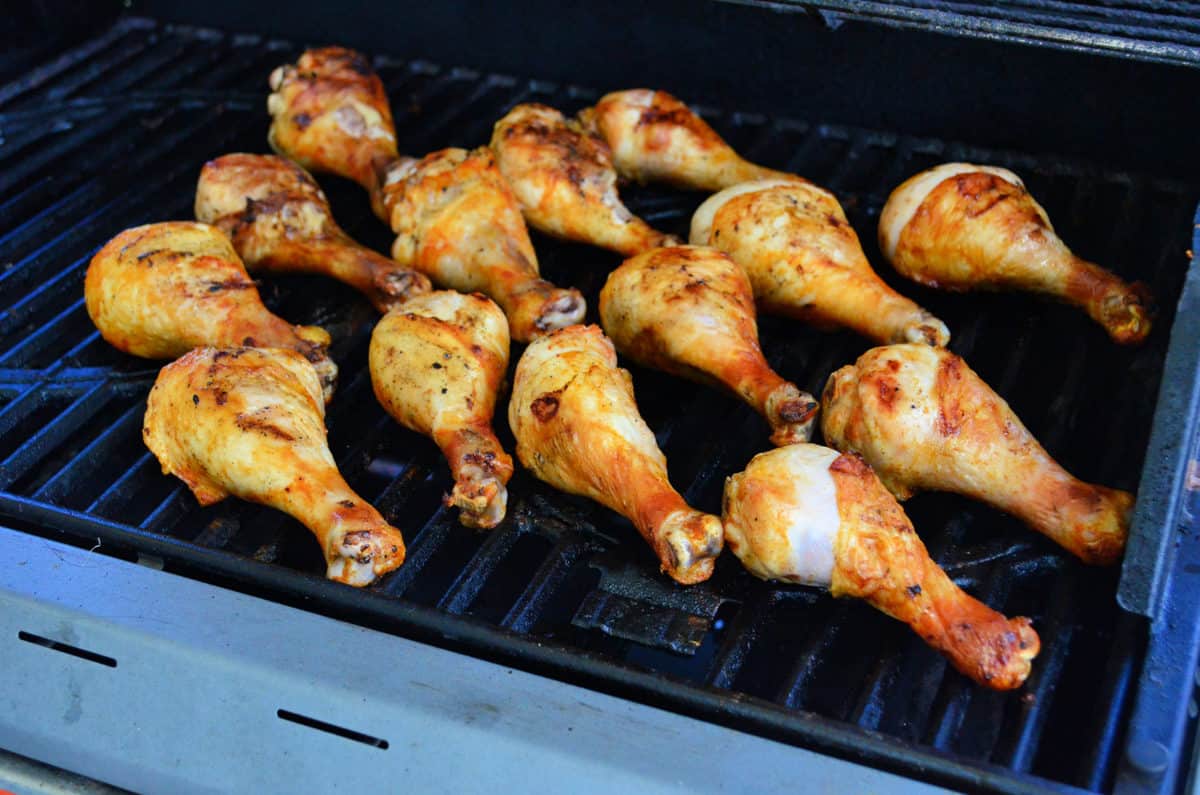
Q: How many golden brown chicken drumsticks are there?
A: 14